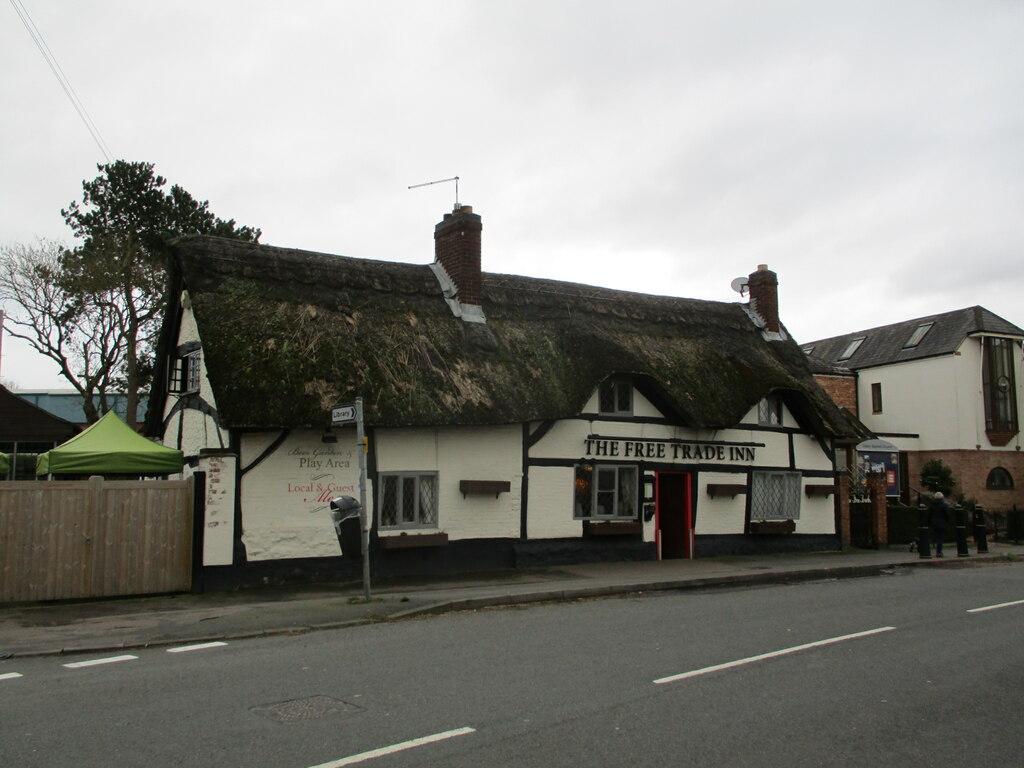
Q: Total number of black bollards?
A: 3